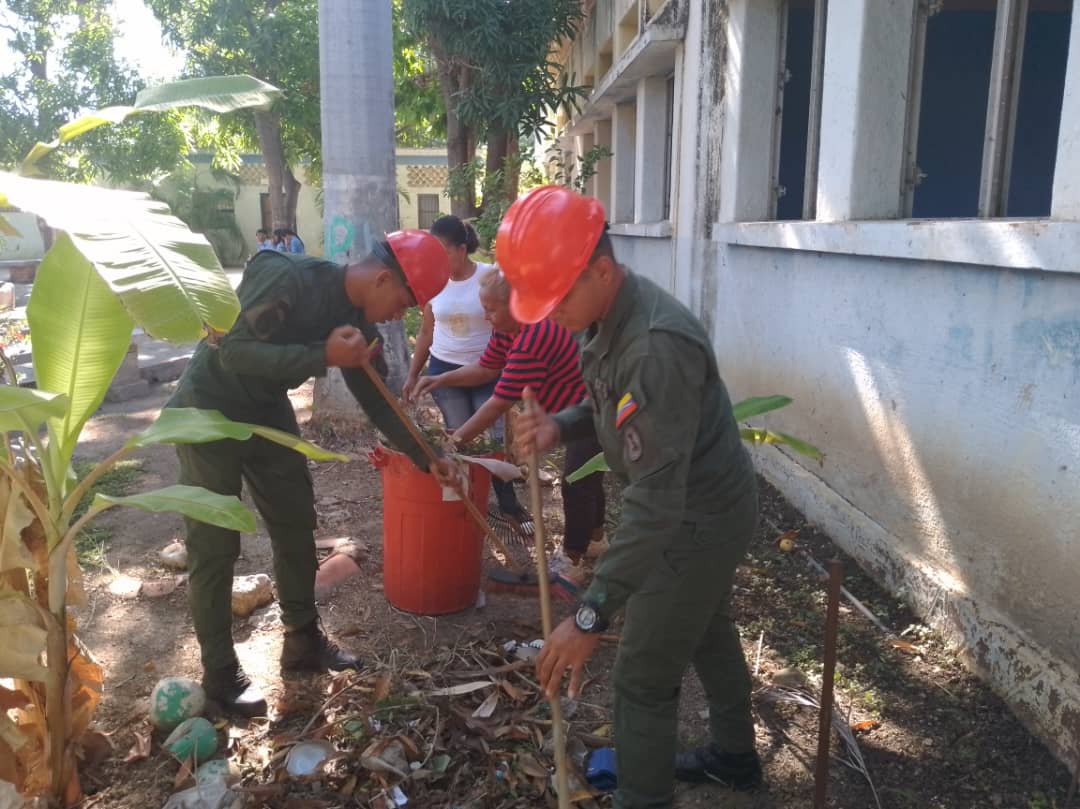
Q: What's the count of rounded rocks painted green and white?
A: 3